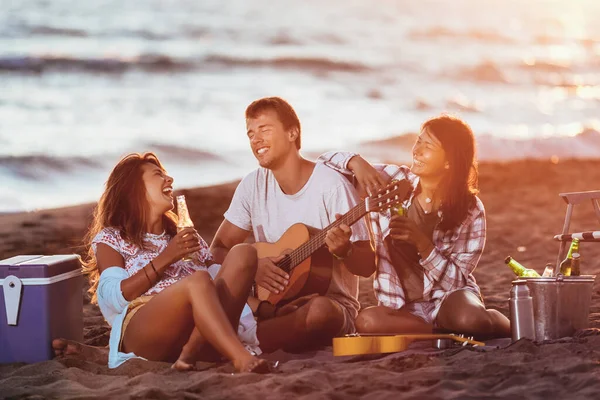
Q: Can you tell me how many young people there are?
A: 3